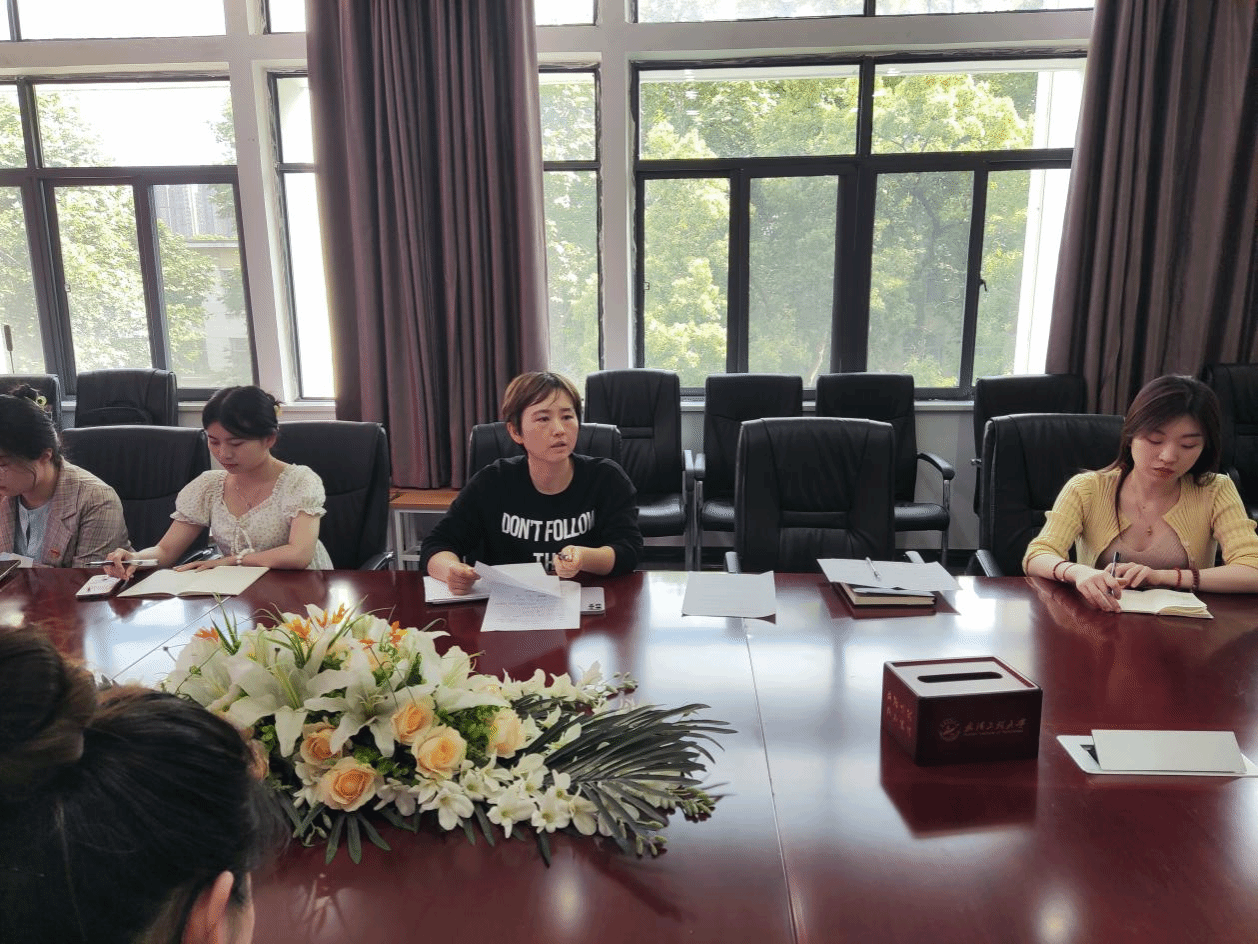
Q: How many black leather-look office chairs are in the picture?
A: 12